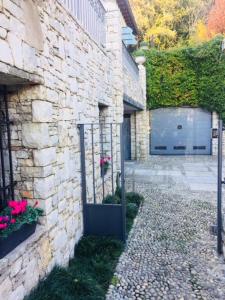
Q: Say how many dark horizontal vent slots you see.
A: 3